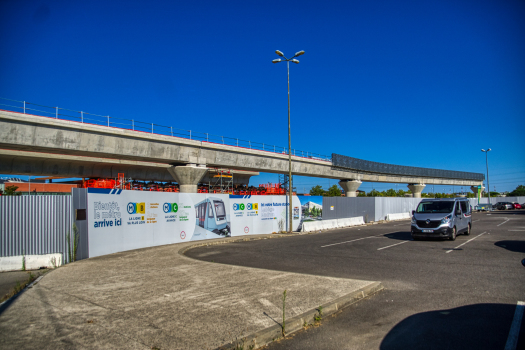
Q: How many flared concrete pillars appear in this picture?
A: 4